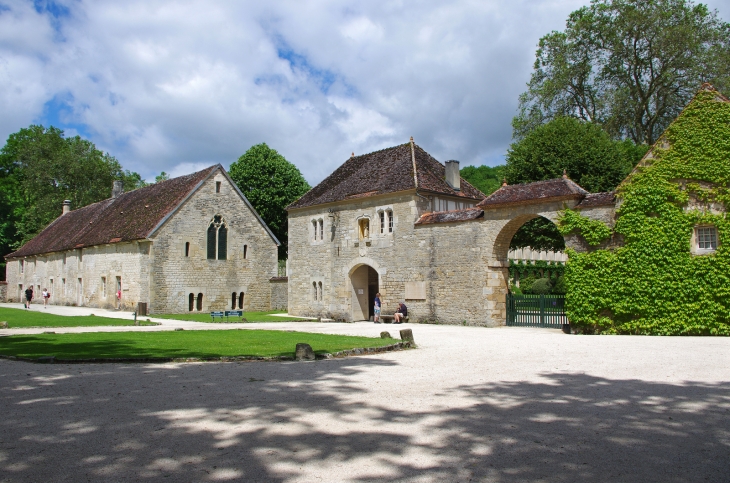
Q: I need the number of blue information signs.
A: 2